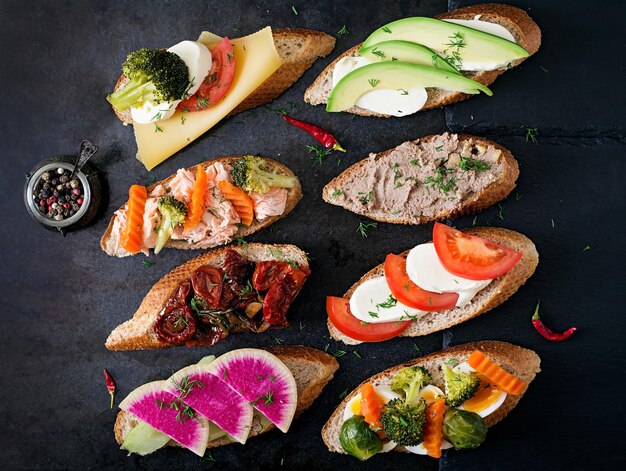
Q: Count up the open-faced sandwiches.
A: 8